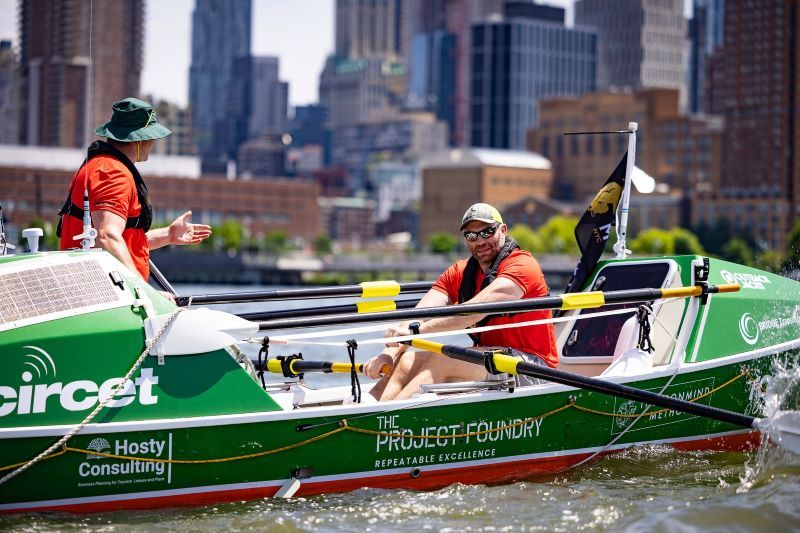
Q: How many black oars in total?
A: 5